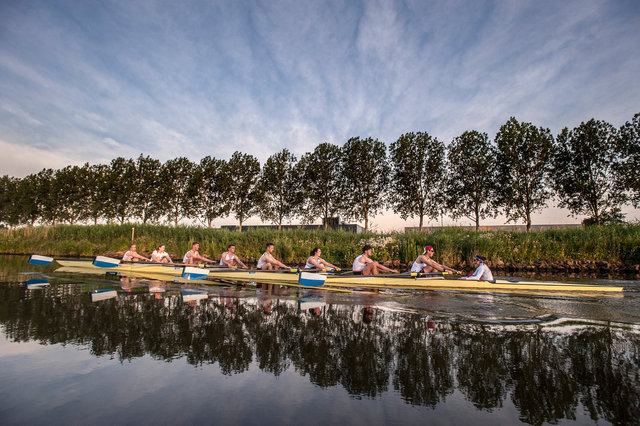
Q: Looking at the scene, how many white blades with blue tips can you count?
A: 4